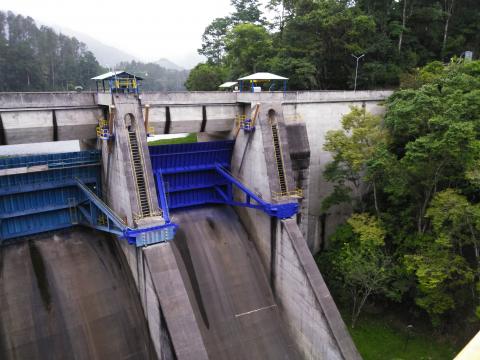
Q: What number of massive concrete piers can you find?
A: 2